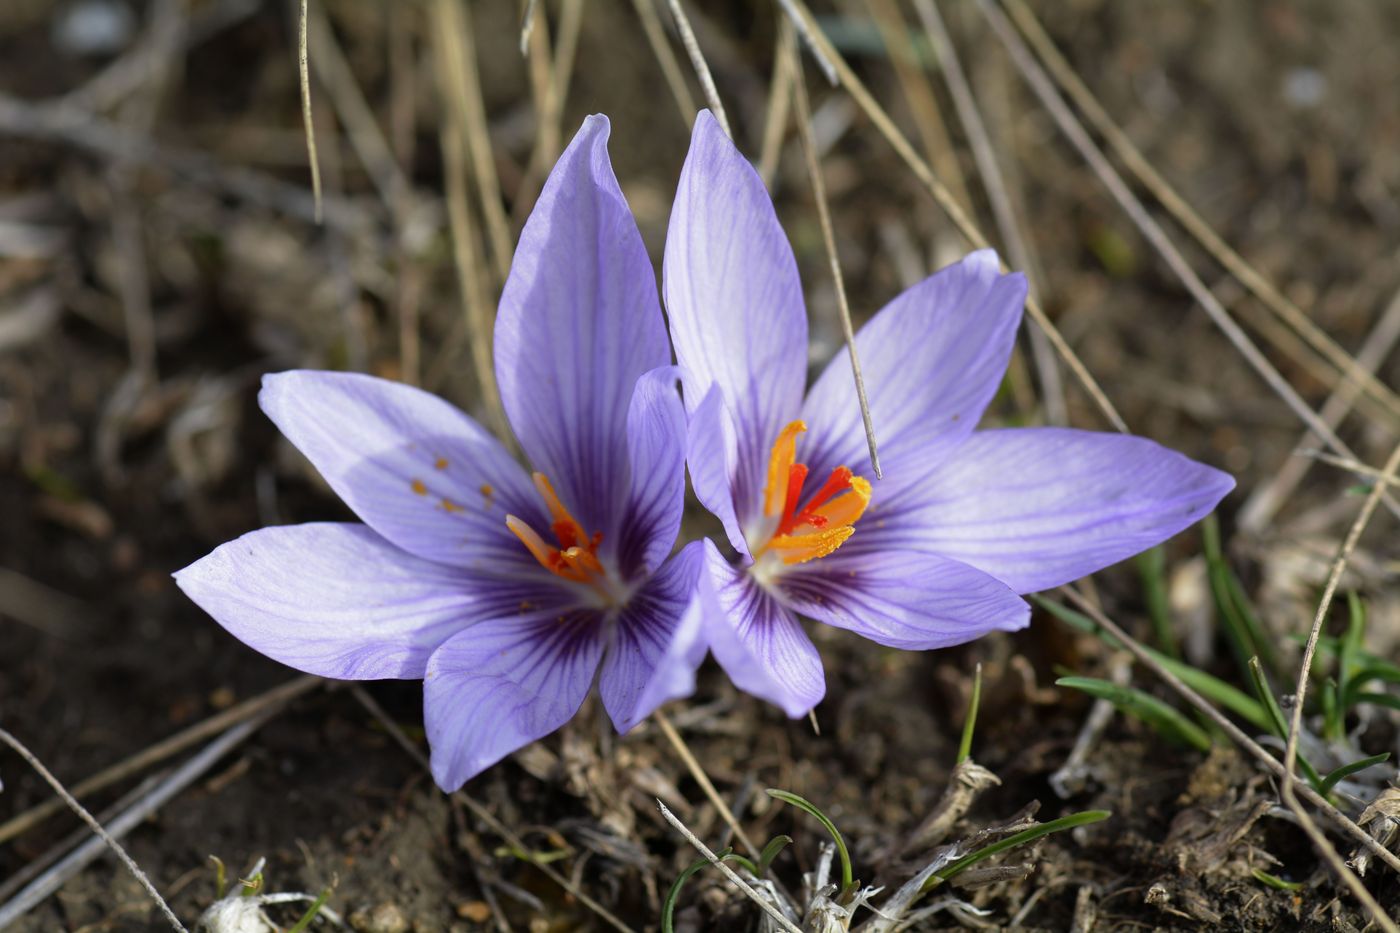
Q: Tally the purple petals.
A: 12